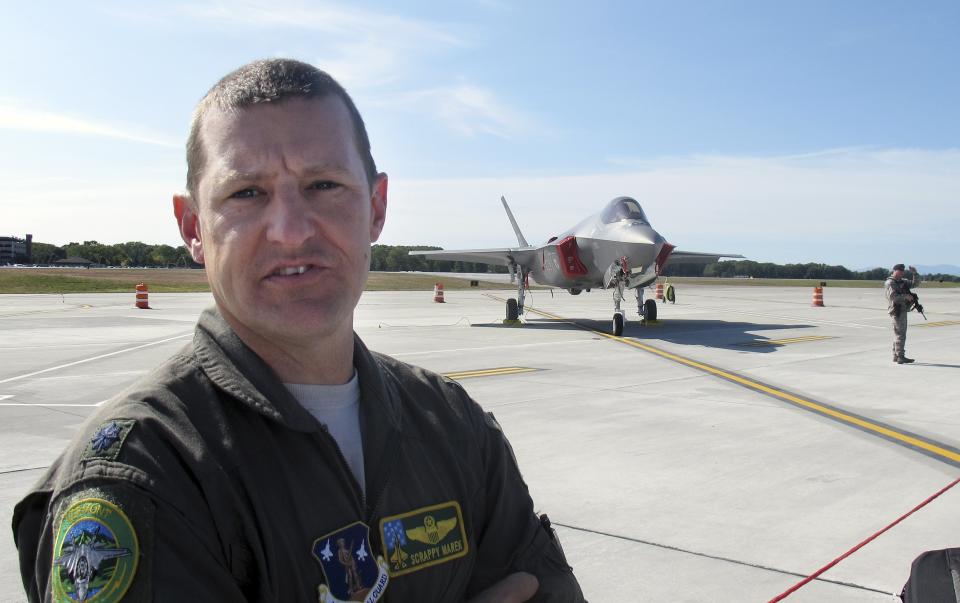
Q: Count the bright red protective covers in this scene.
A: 2